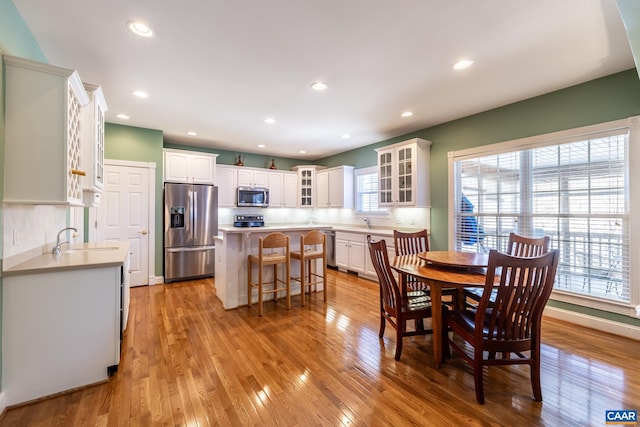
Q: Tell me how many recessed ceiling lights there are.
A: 11